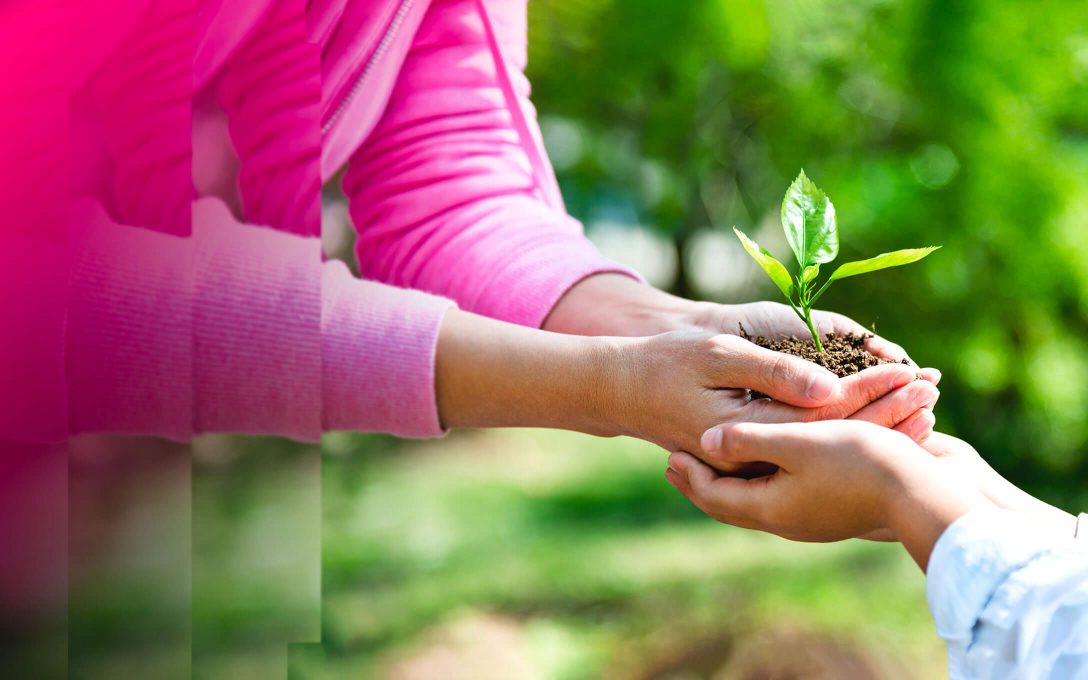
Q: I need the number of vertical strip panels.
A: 3